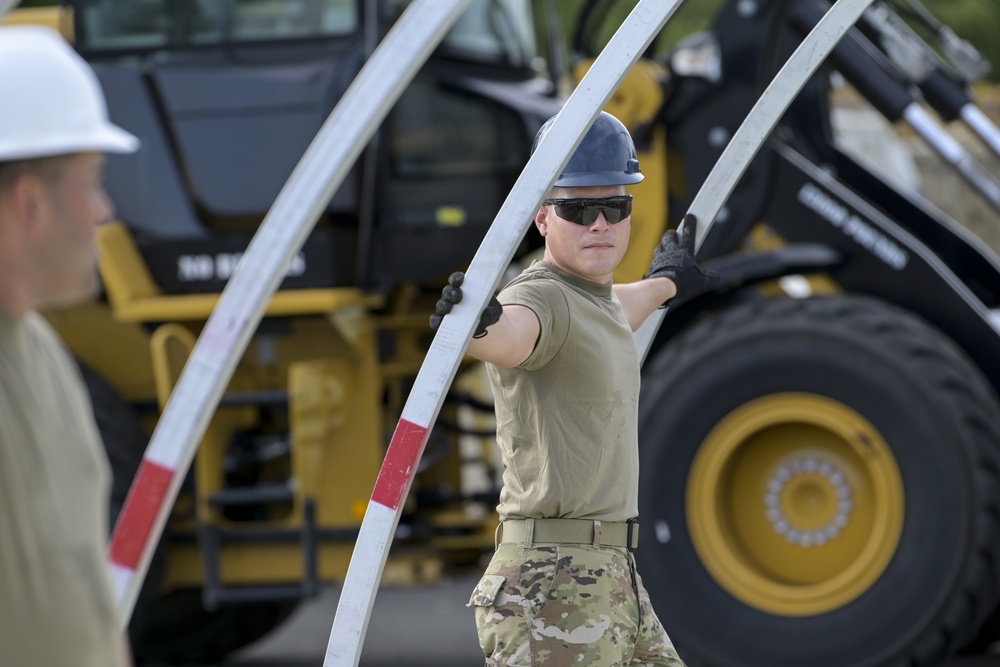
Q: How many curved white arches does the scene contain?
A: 3